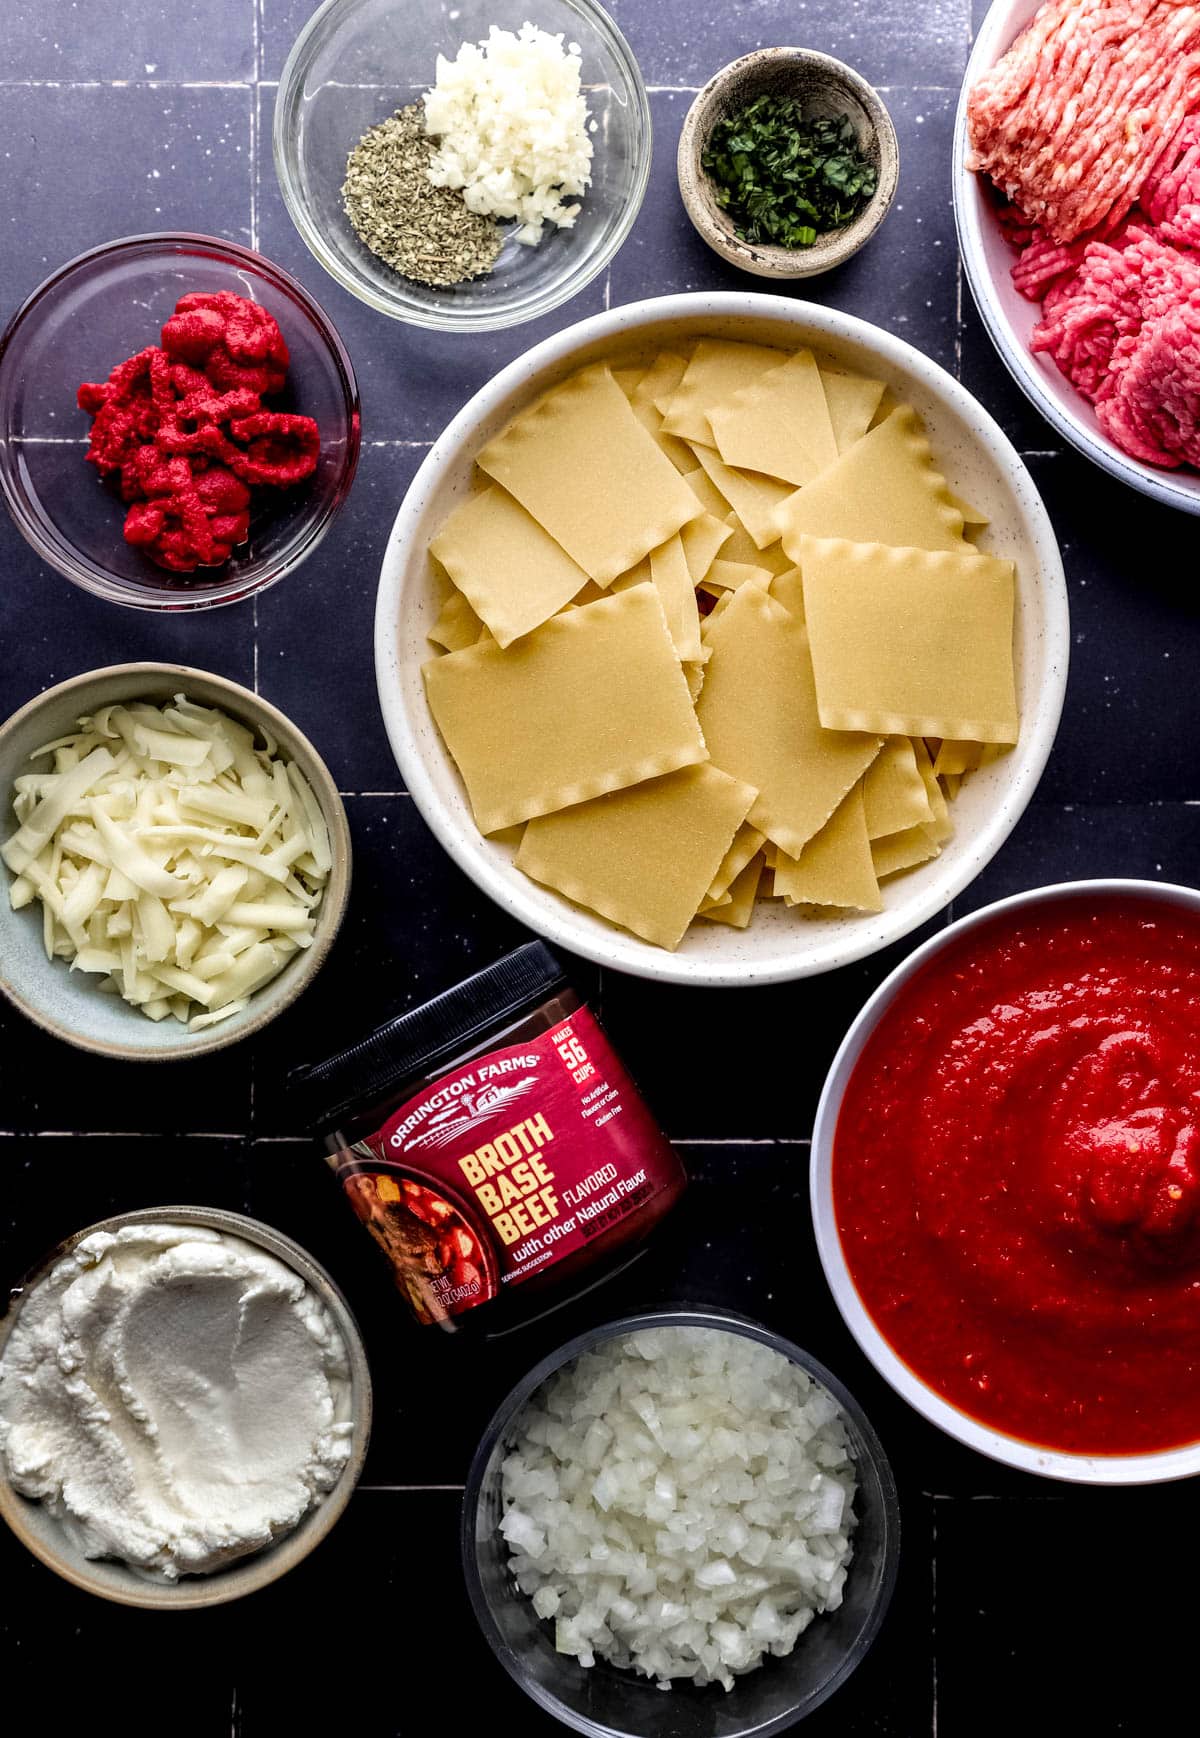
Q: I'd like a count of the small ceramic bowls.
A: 3